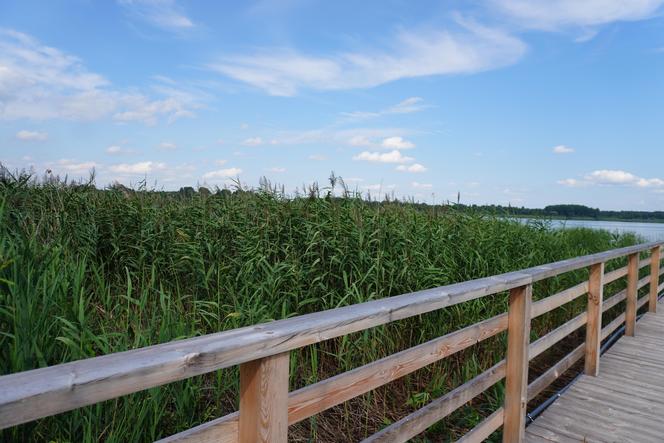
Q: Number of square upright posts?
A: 5